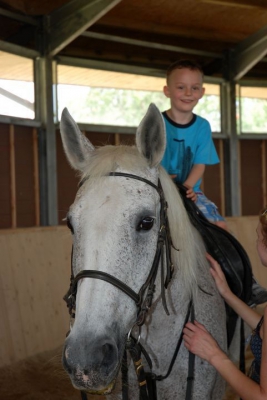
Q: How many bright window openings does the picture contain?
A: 3